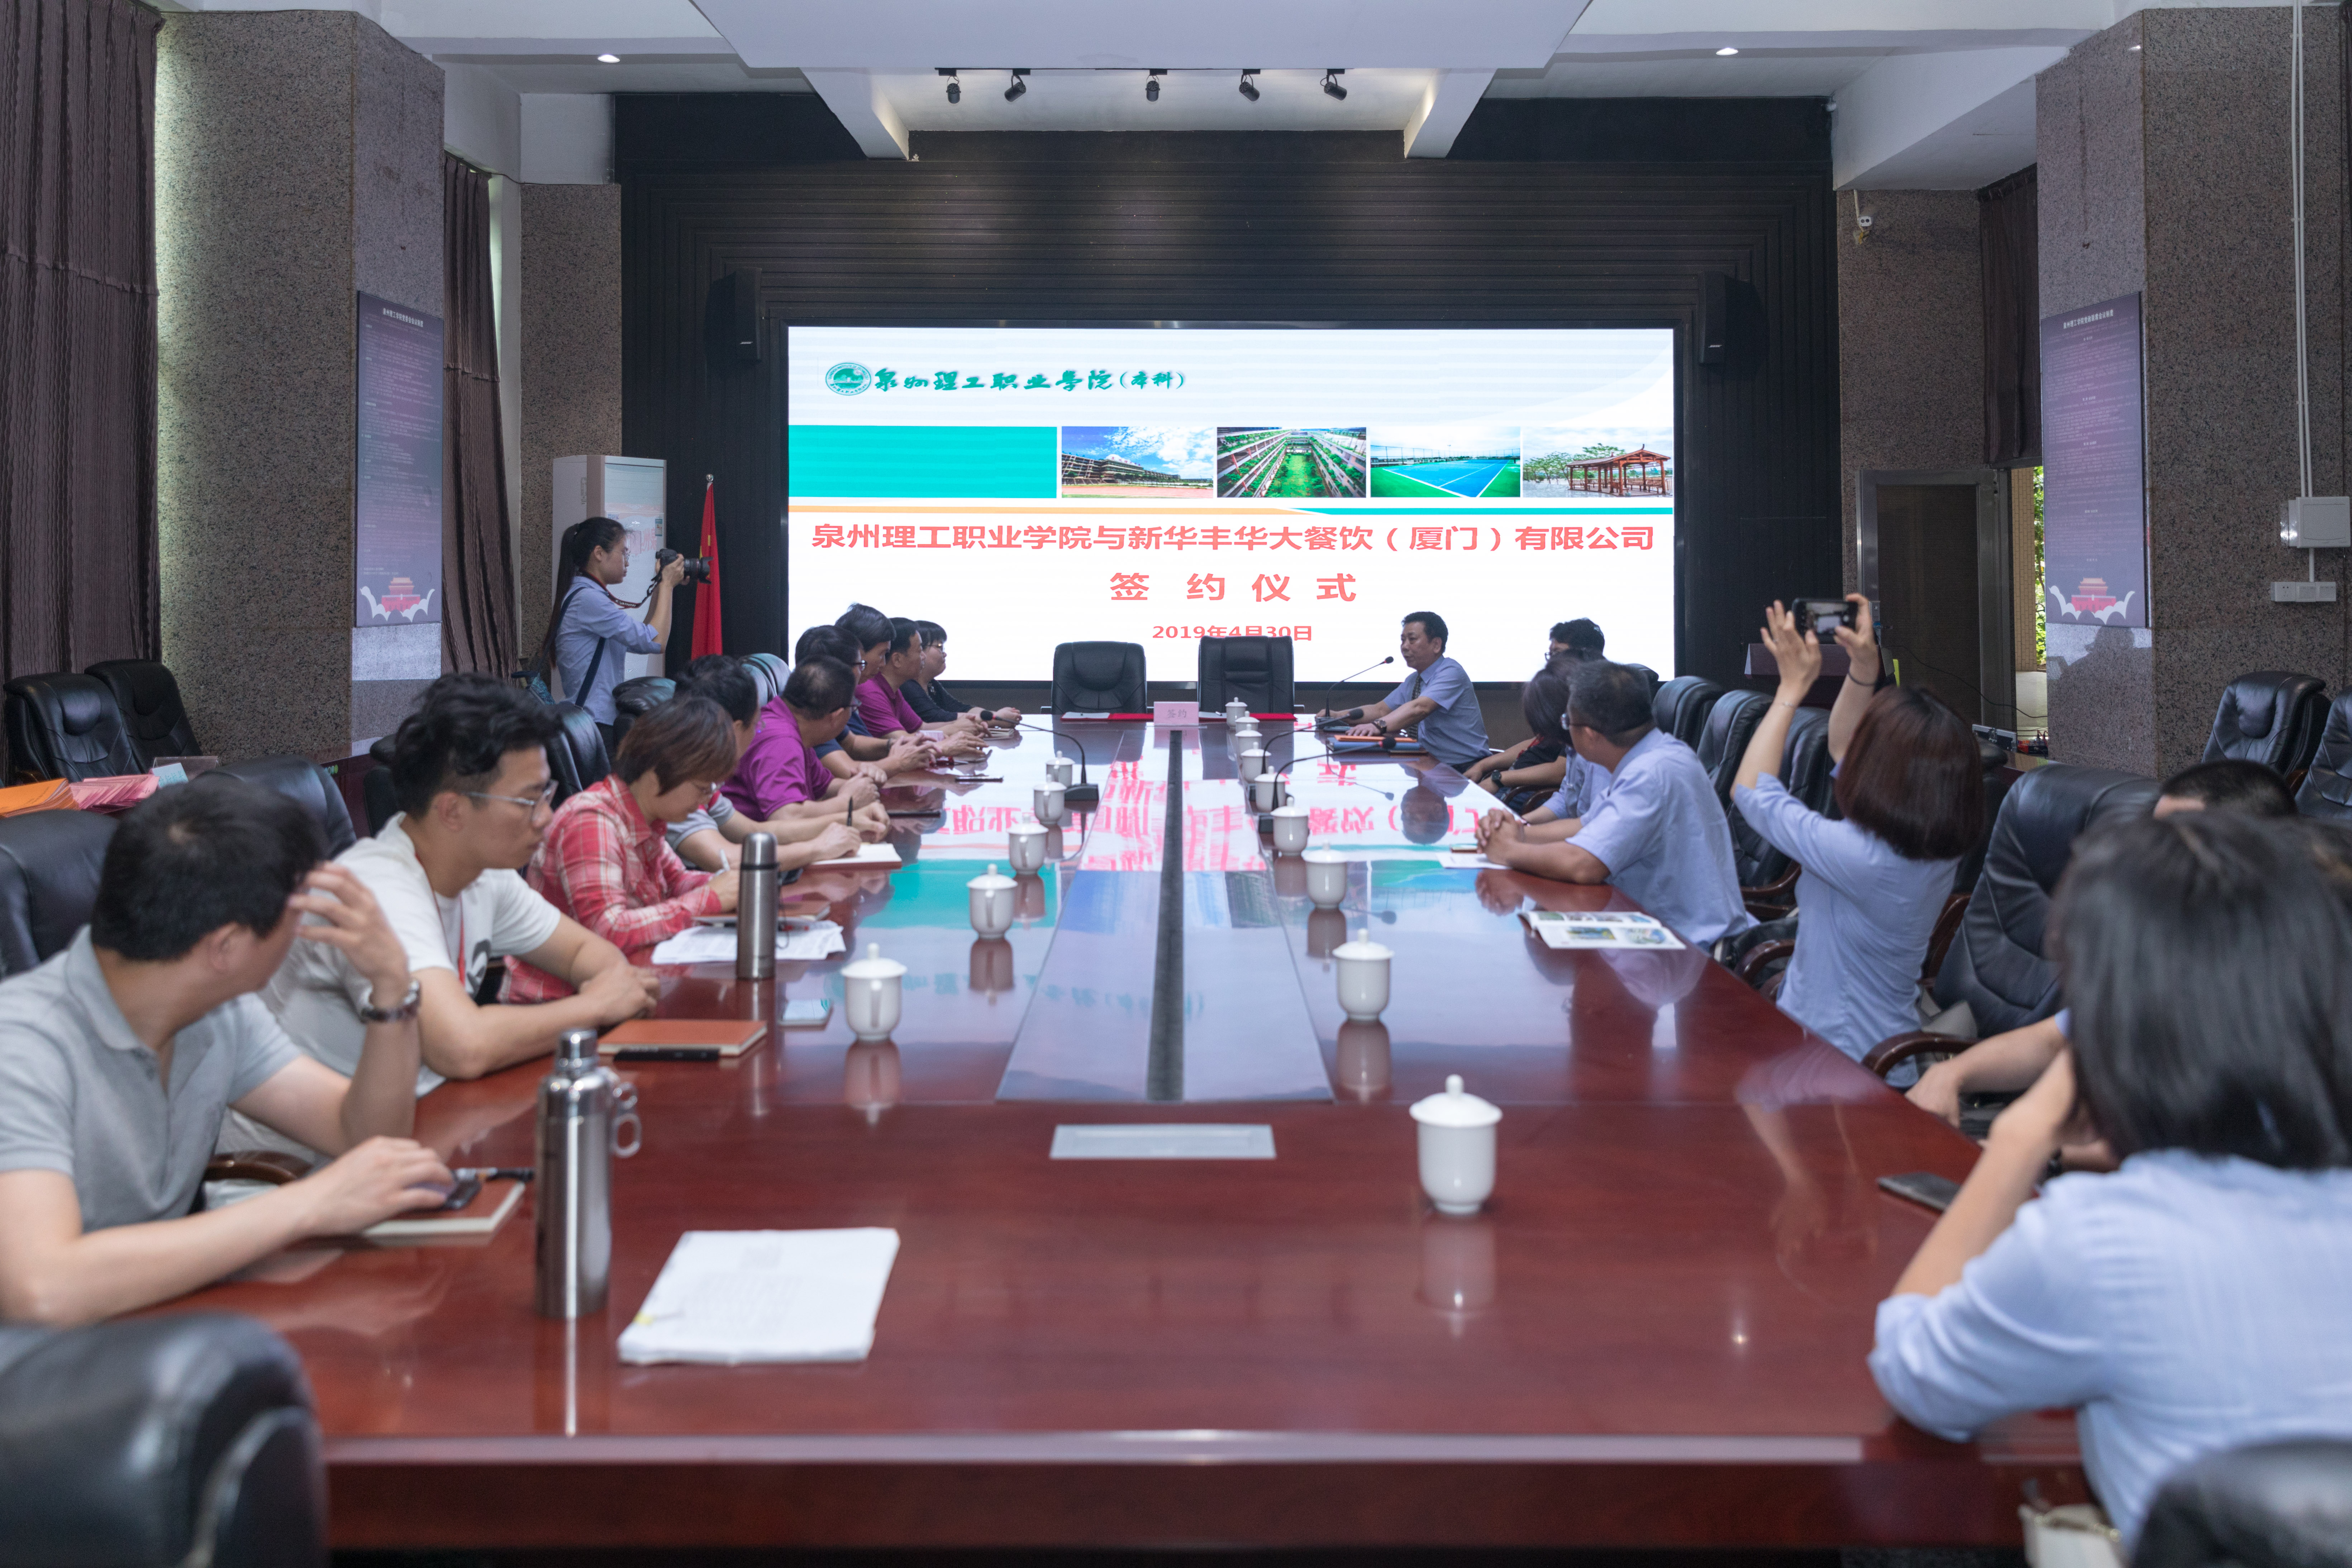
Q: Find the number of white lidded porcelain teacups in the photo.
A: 14